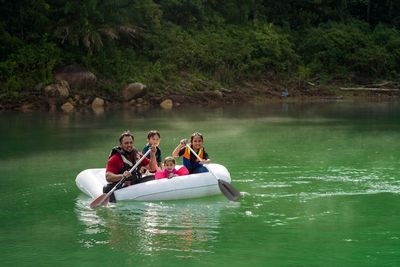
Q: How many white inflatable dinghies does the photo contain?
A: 1